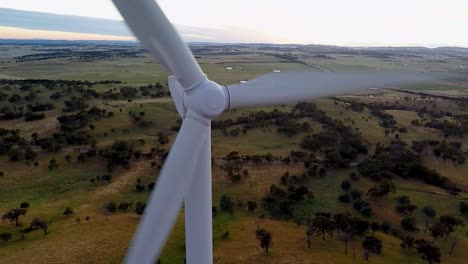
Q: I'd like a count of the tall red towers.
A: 0